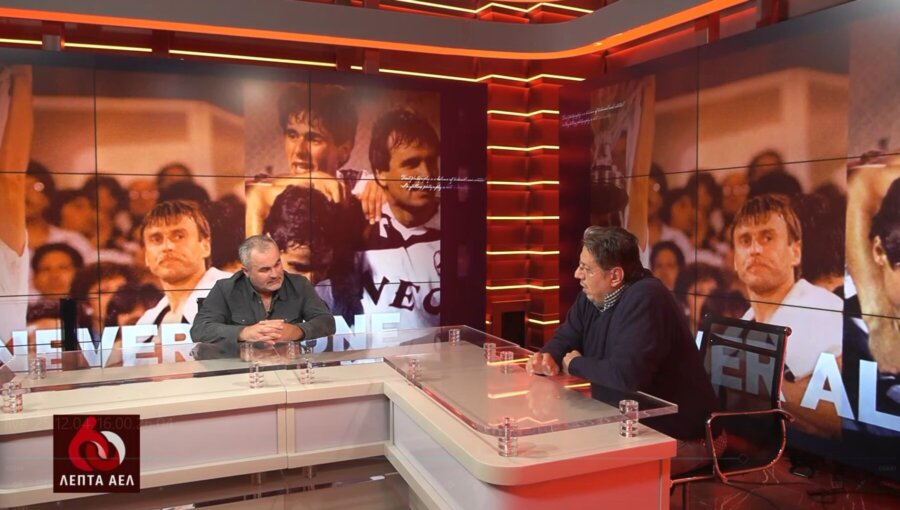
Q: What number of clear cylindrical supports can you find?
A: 12